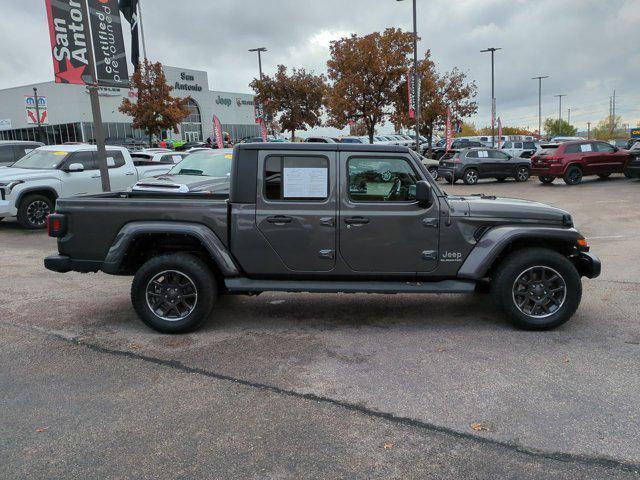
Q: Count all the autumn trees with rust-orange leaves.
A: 4